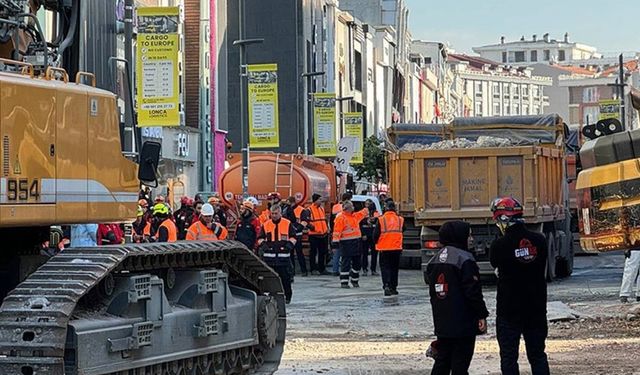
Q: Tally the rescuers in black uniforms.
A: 2